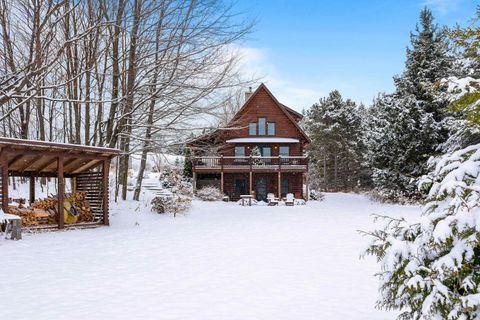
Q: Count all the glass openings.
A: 9